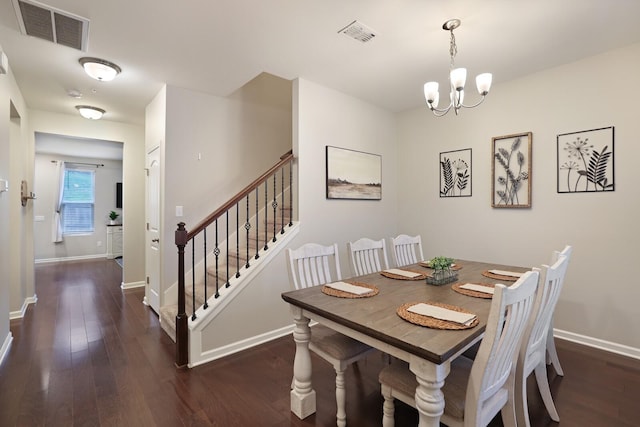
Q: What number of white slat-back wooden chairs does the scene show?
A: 6